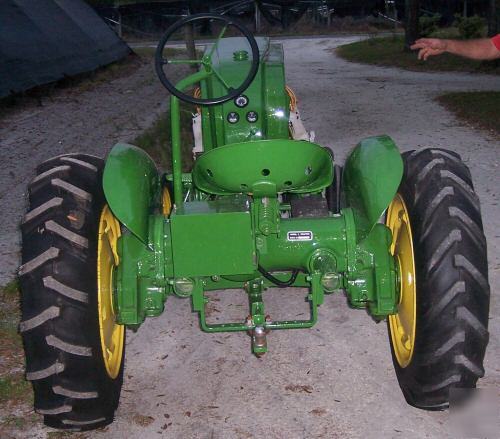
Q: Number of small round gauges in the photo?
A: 3